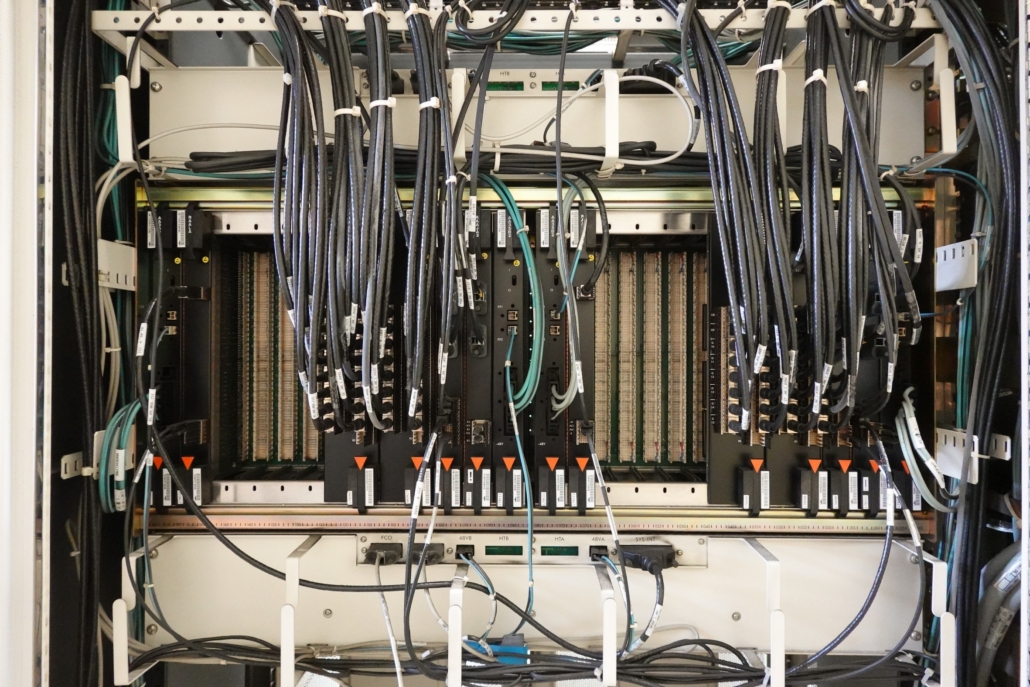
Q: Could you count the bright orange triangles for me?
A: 14